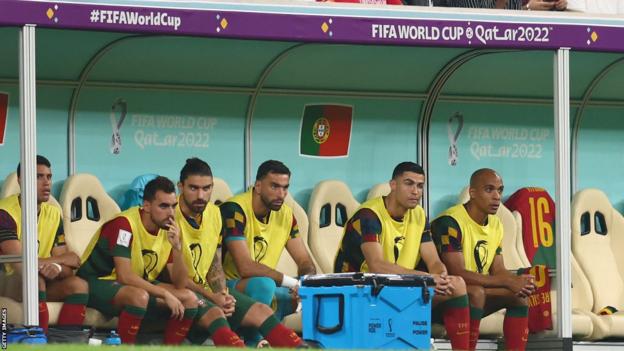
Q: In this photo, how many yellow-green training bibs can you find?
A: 6